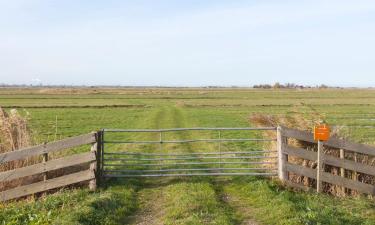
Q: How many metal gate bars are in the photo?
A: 7